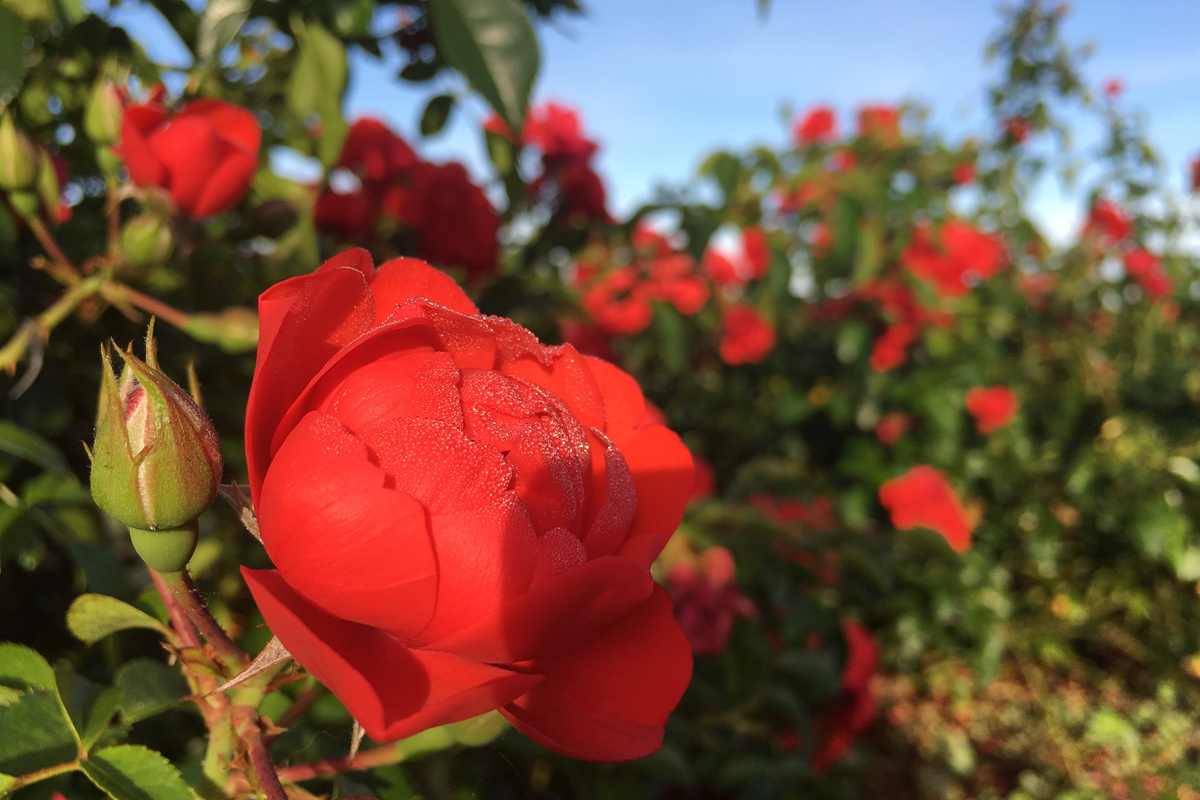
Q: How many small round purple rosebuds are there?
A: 0